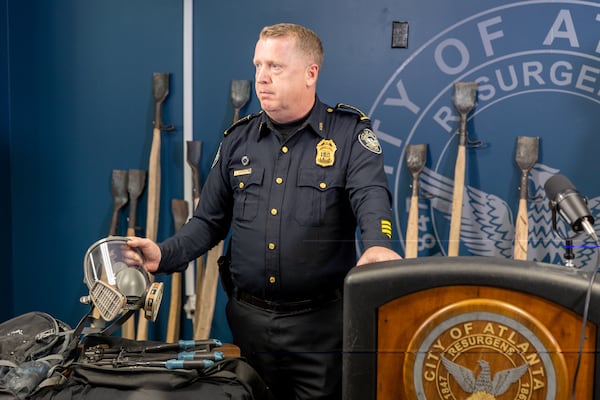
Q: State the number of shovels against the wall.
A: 9